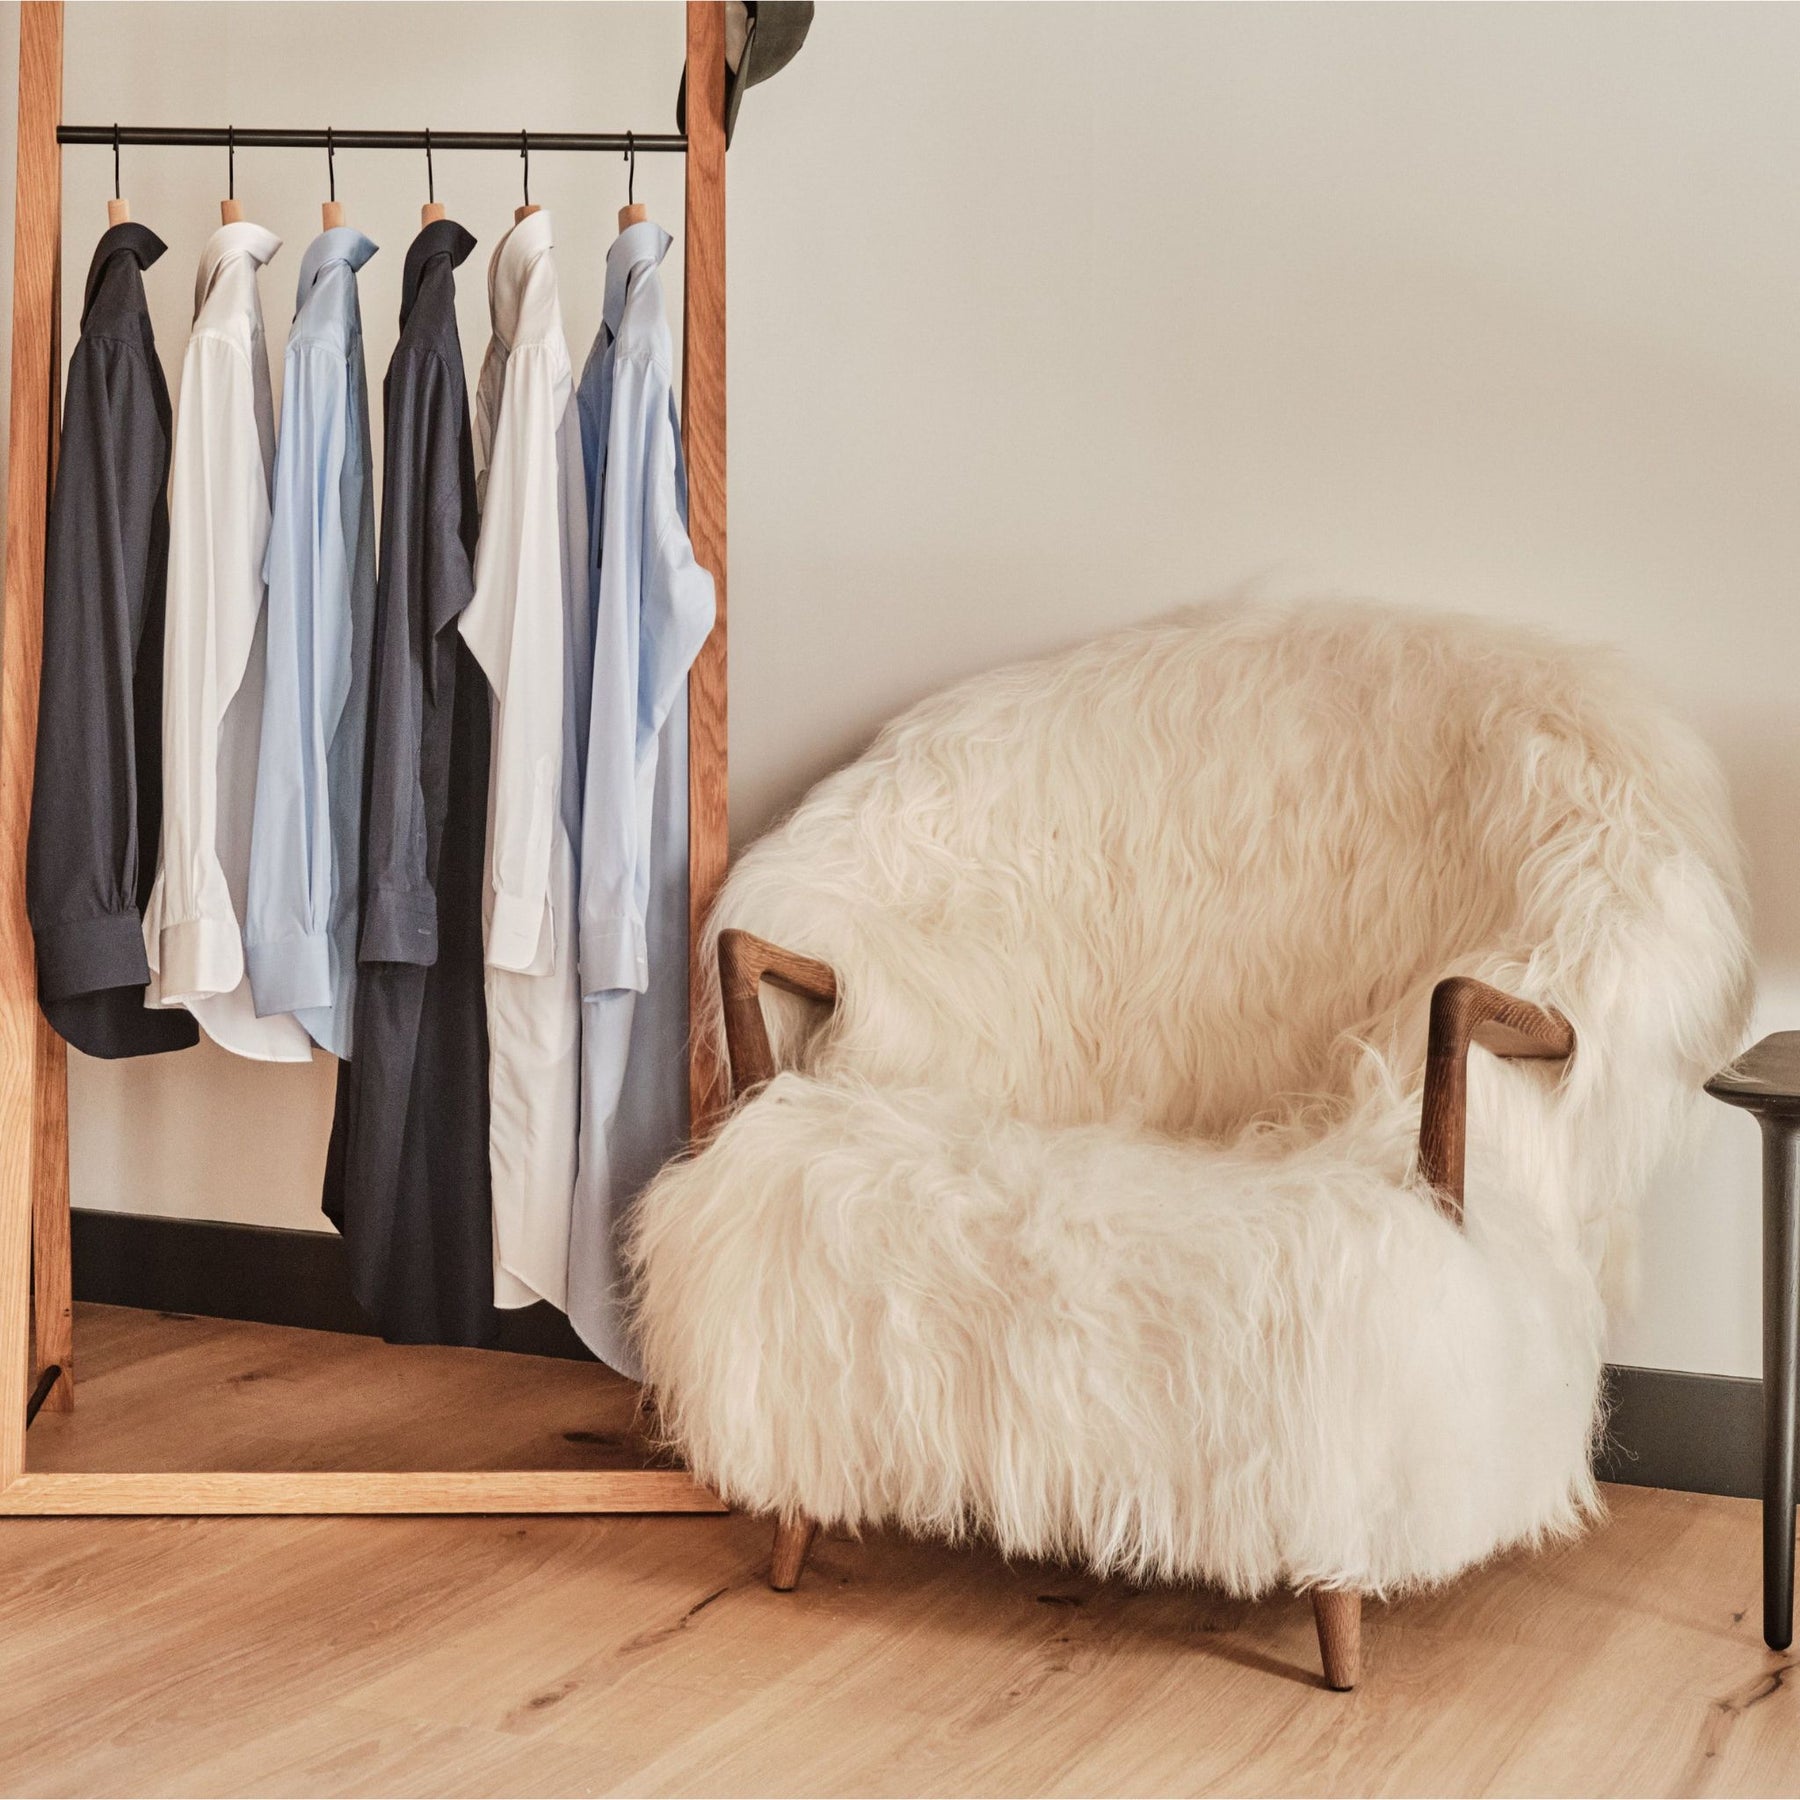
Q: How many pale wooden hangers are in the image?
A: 6